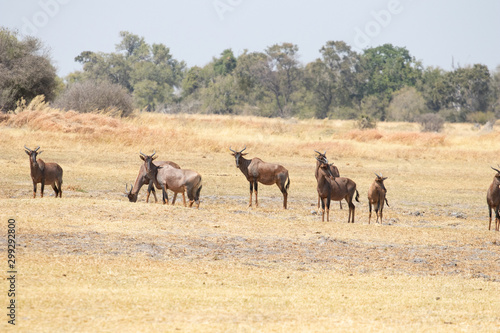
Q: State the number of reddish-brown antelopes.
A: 8